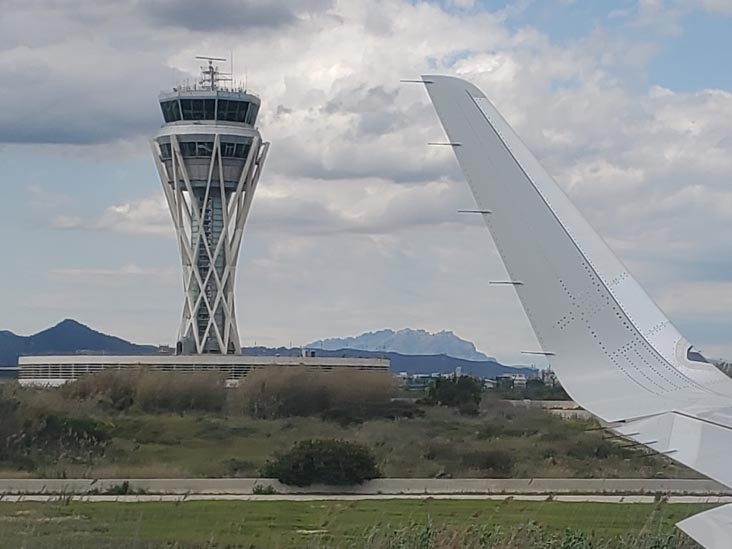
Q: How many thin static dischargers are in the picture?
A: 9